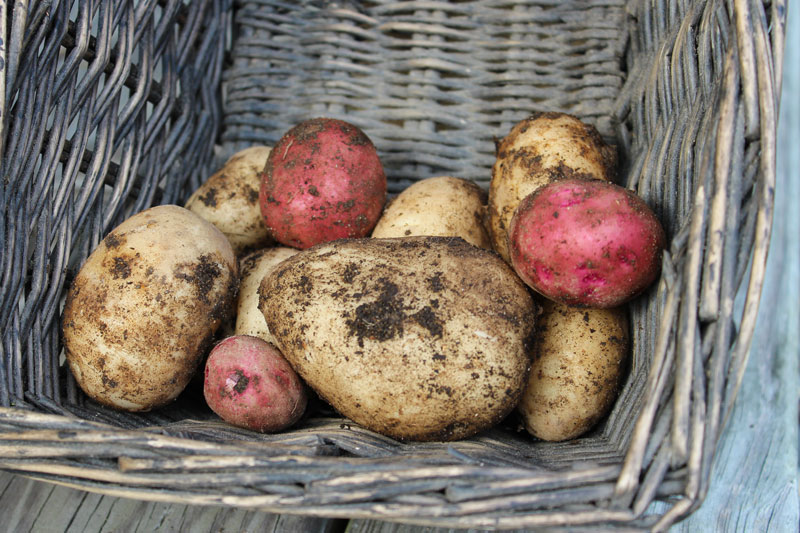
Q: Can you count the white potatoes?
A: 7